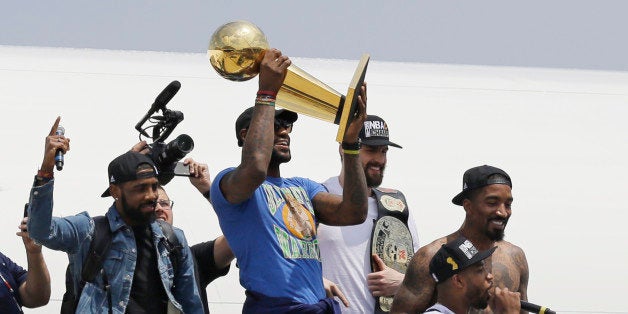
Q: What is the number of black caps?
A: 5